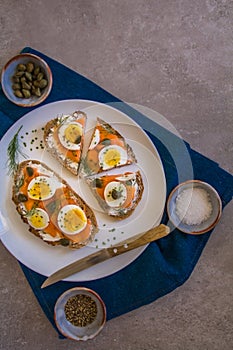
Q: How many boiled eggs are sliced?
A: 6